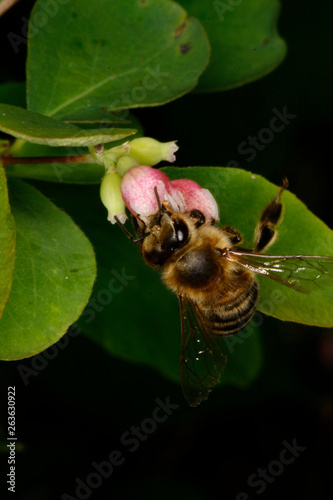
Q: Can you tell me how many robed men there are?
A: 0